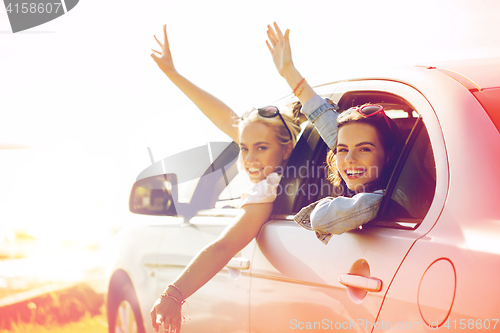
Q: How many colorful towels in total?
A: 0